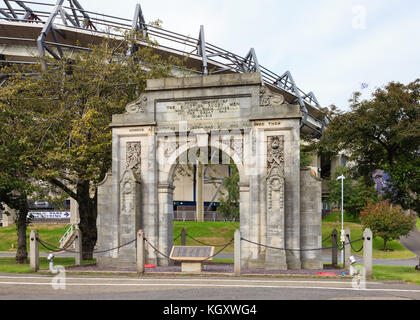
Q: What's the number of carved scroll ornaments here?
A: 2